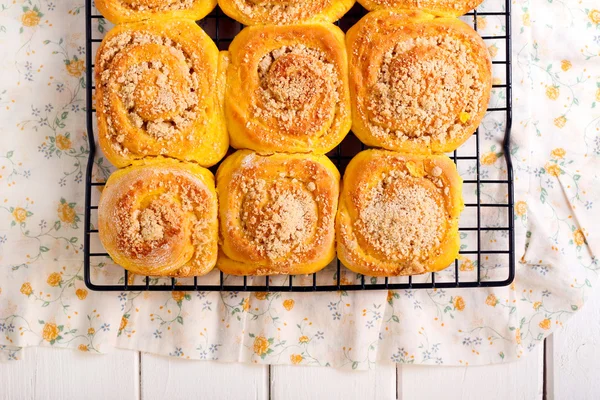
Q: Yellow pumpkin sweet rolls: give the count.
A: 9